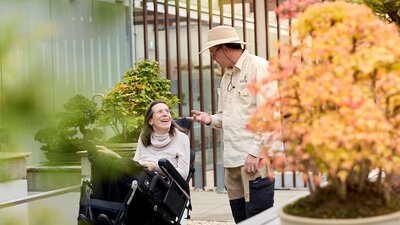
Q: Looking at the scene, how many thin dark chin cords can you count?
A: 1